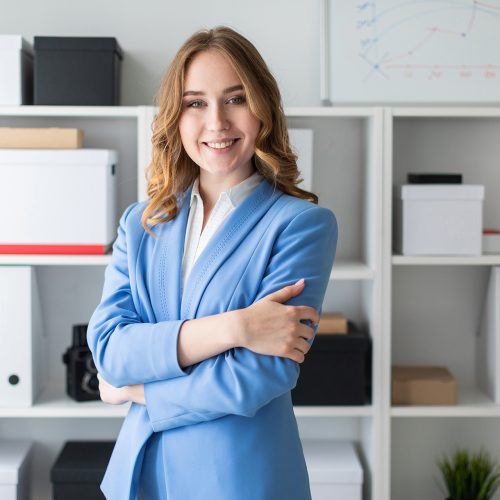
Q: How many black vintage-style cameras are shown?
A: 1